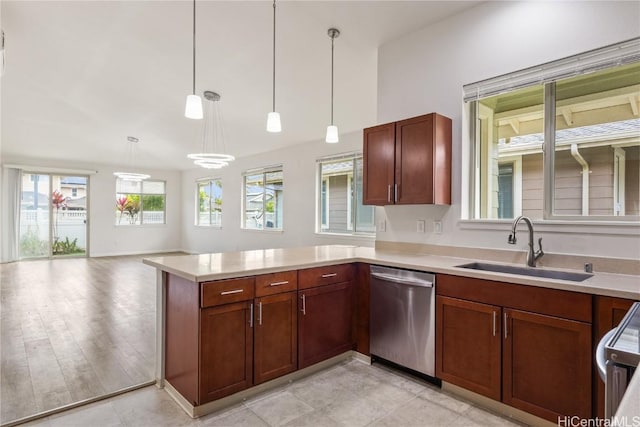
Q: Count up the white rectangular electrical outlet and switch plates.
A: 3